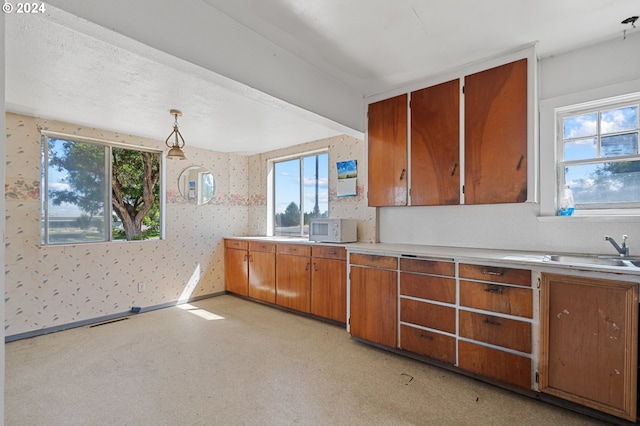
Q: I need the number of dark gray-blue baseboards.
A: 1